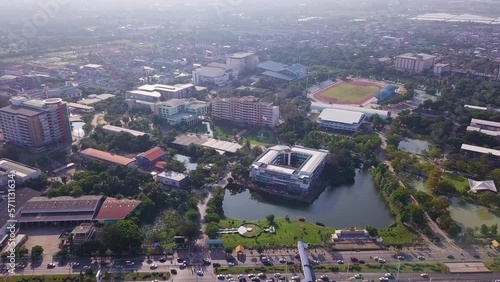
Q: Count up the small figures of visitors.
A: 0